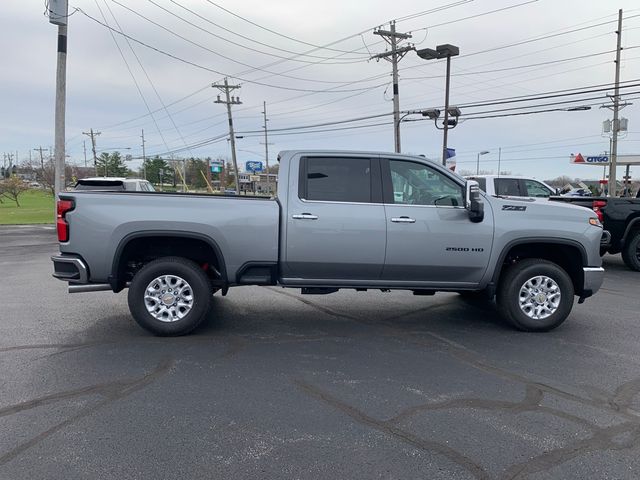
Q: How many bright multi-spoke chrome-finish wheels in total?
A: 2